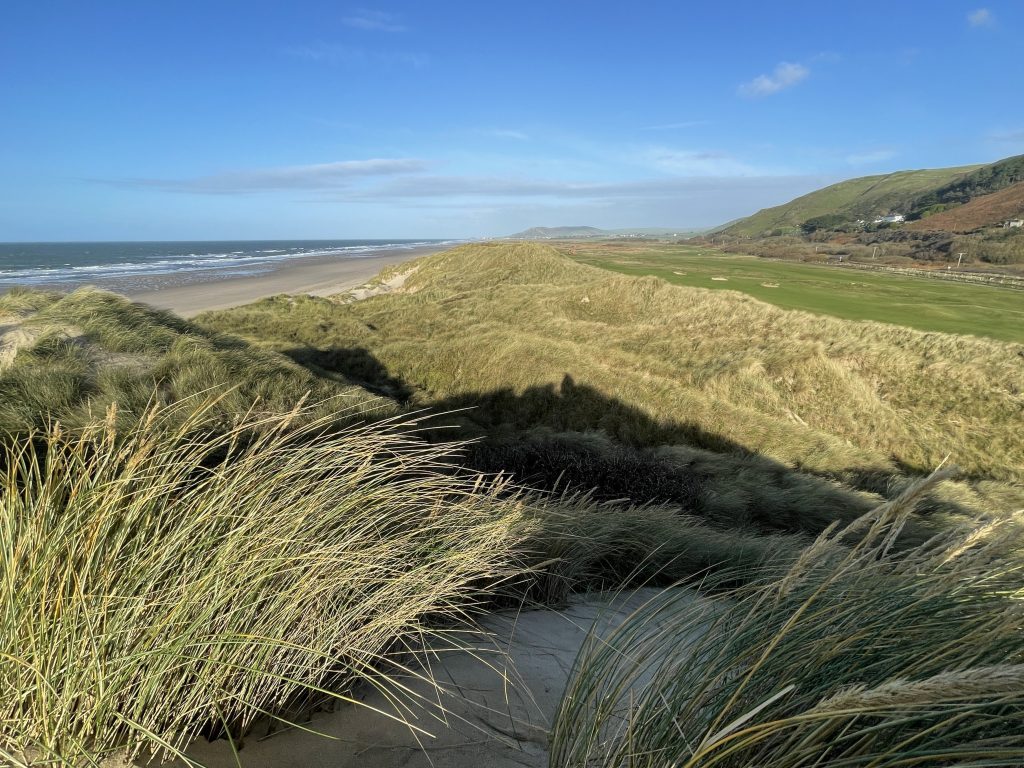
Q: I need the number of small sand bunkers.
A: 3